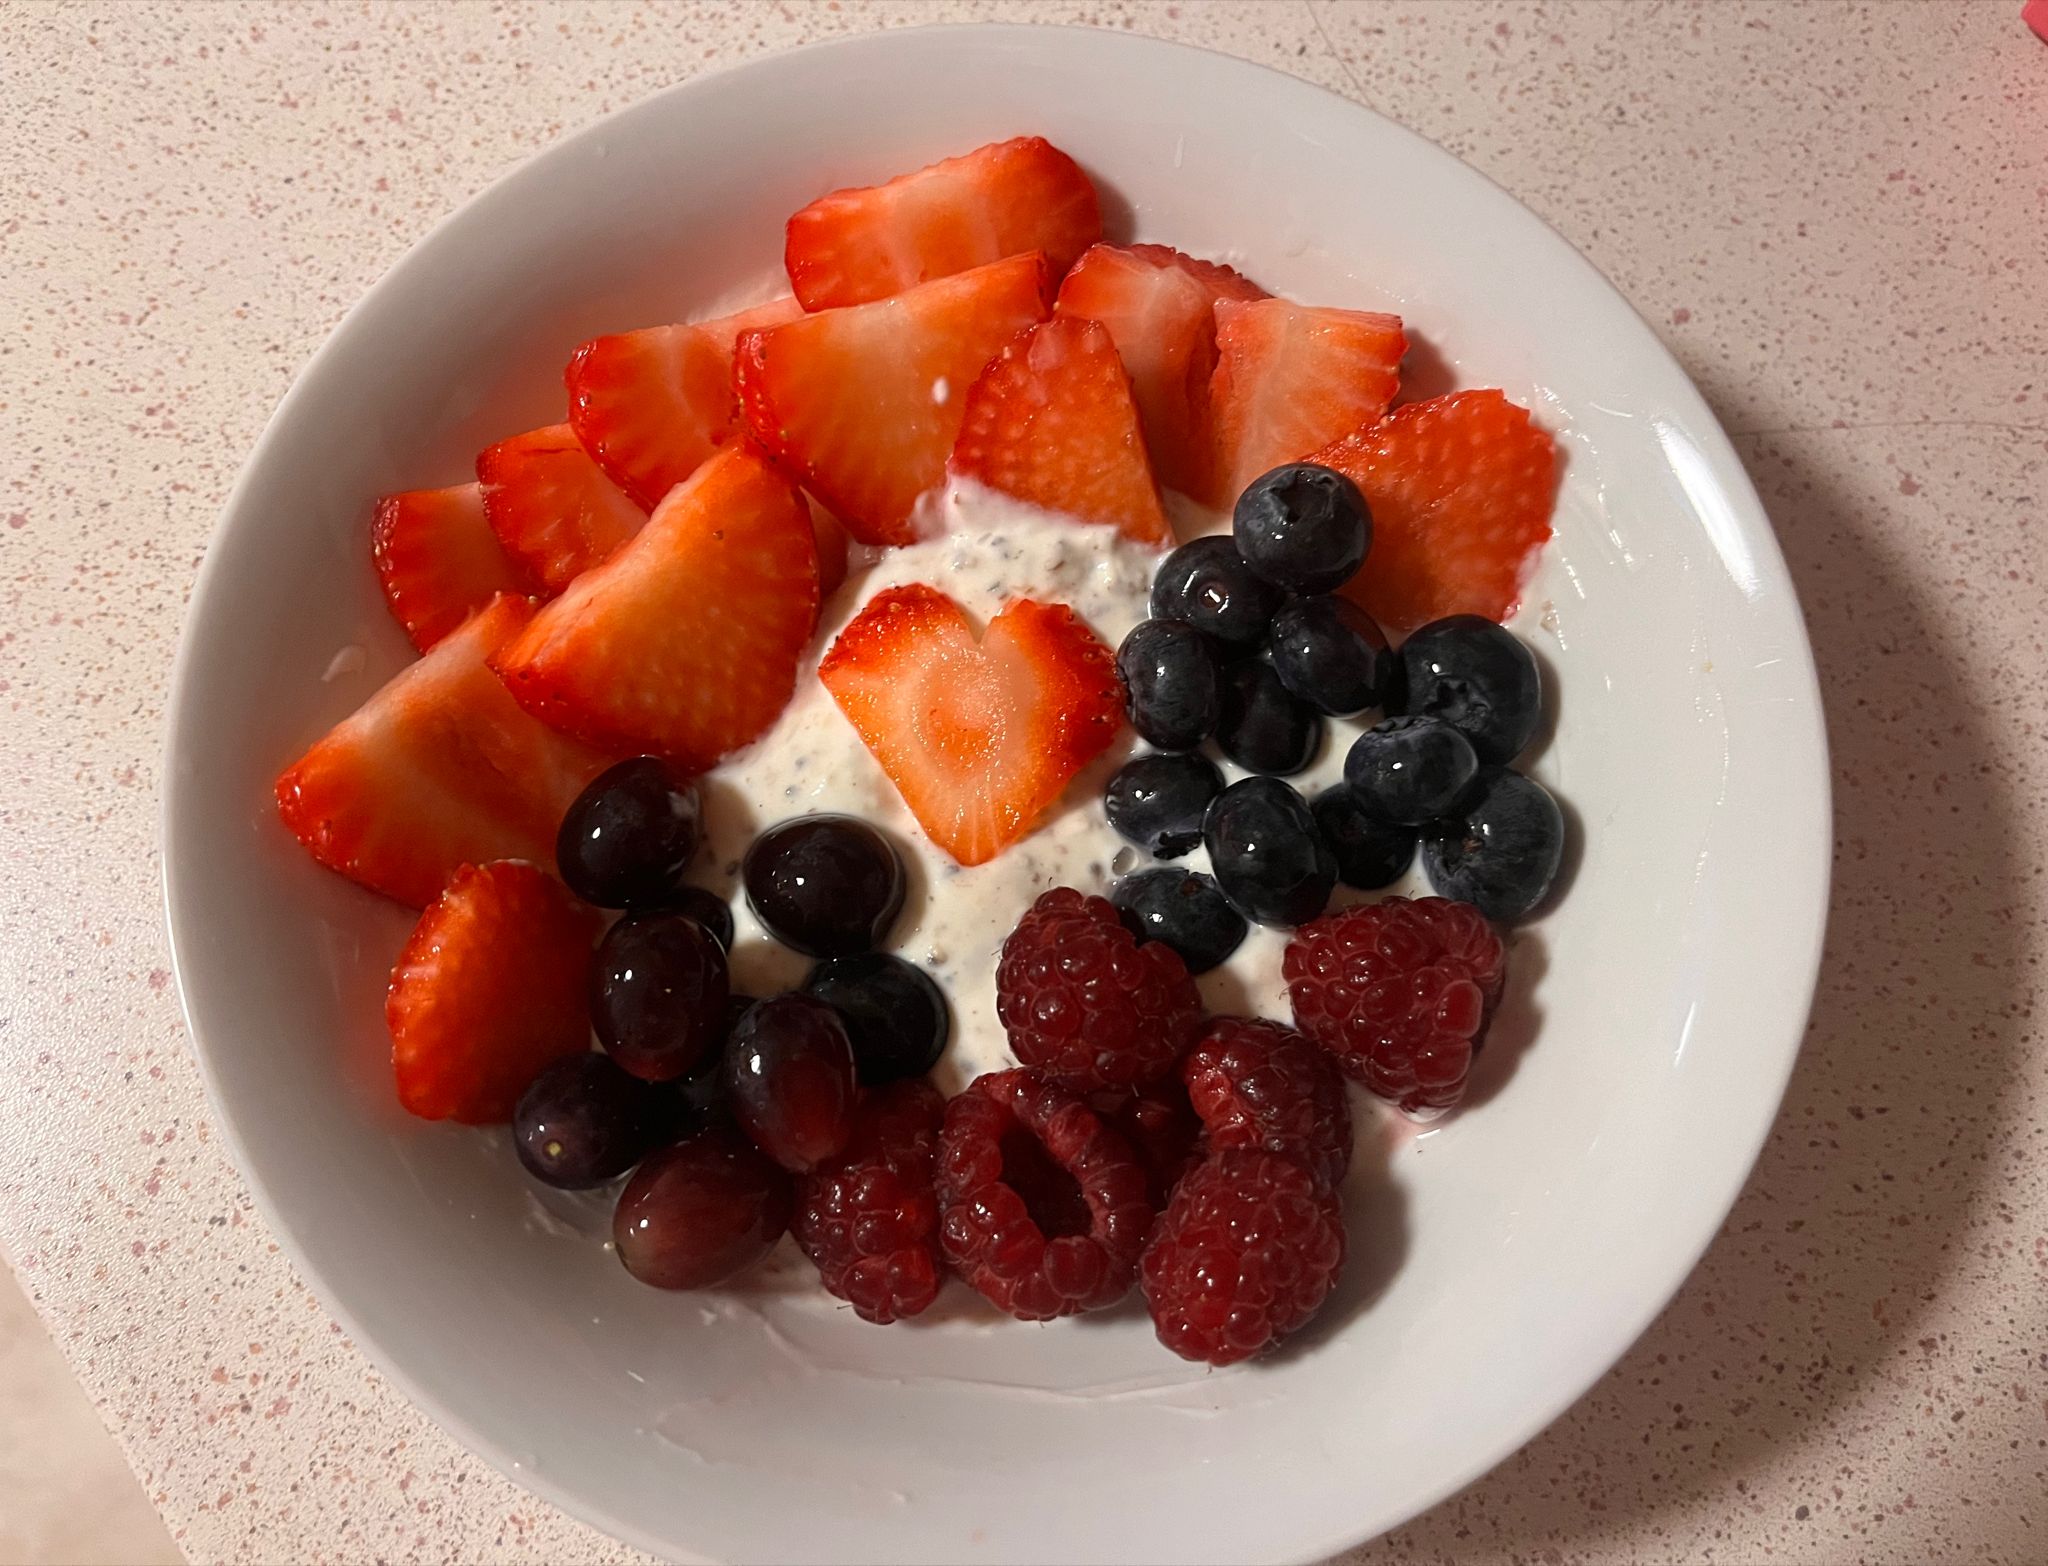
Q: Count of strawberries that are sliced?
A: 13